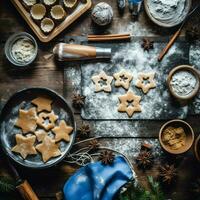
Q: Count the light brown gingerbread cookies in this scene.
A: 11